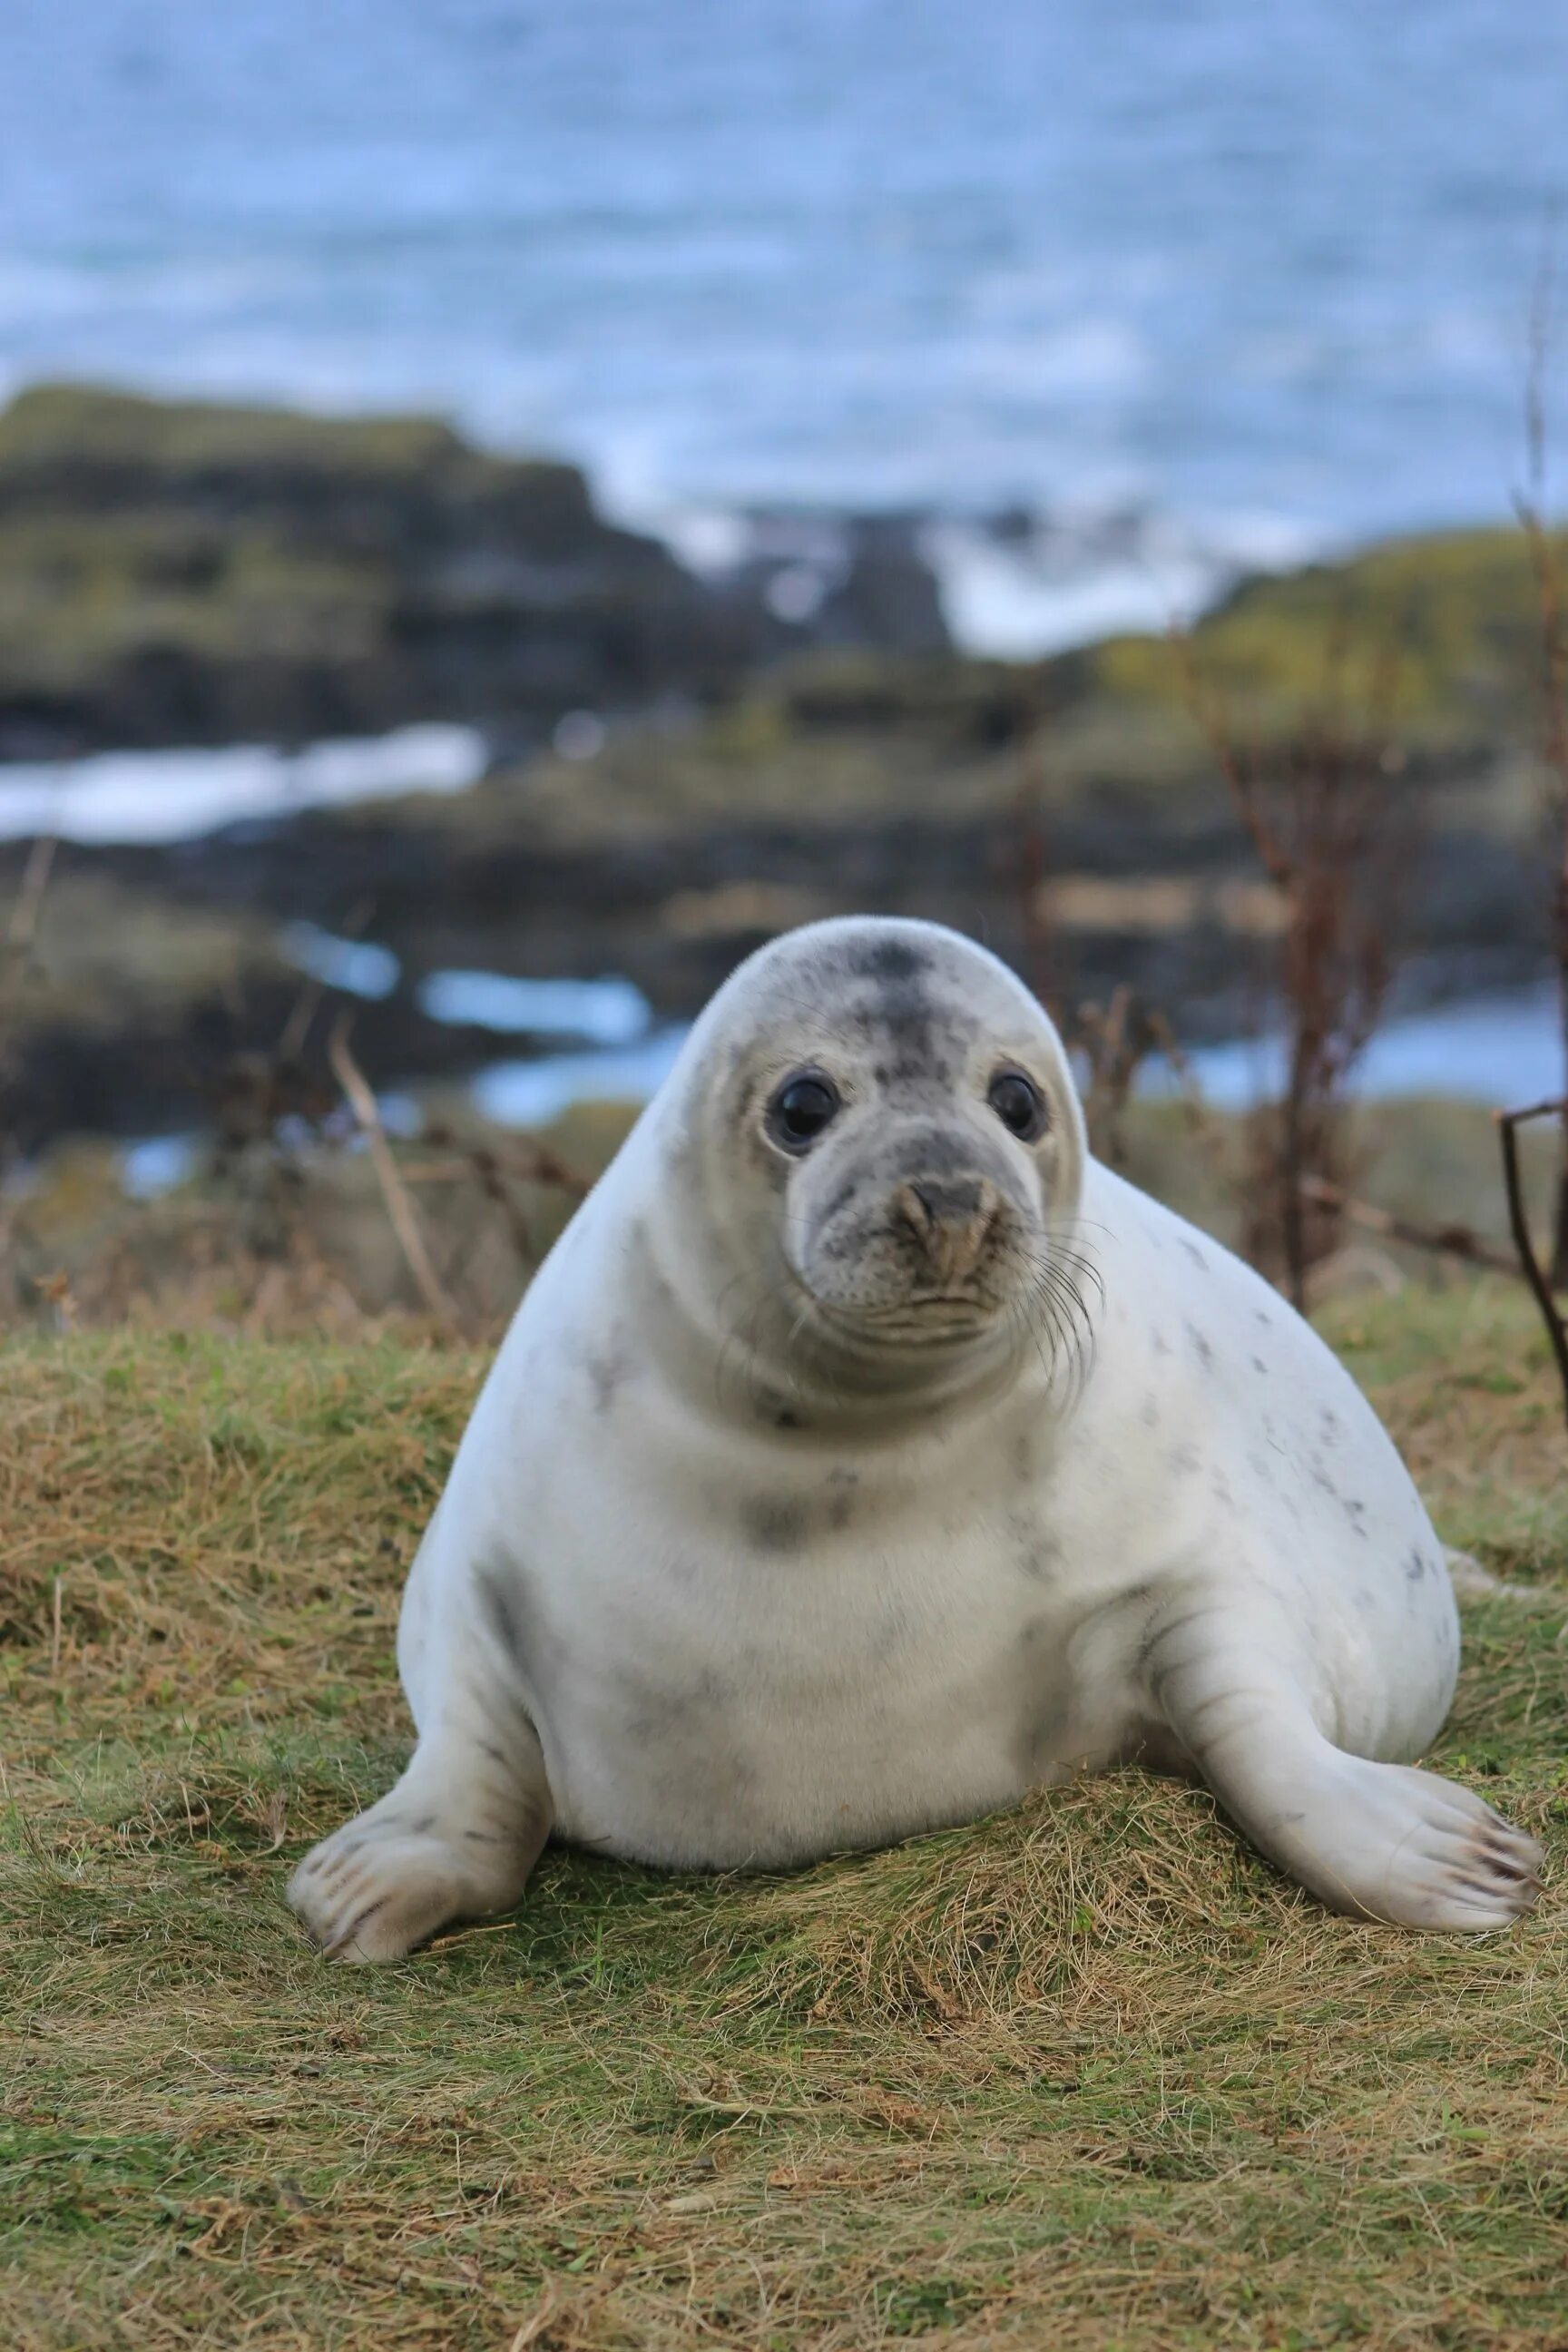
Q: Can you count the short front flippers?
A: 2